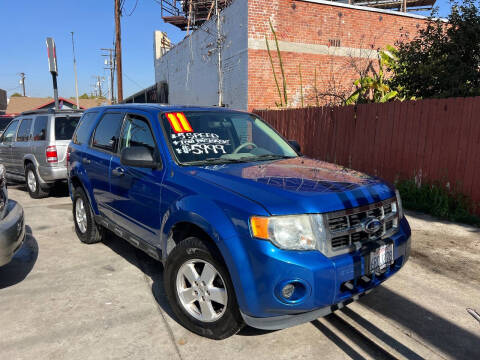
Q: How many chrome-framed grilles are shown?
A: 1